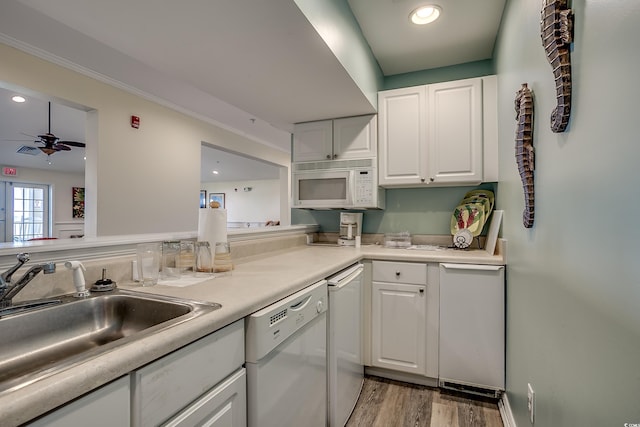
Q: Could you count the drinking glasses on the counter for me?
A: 5